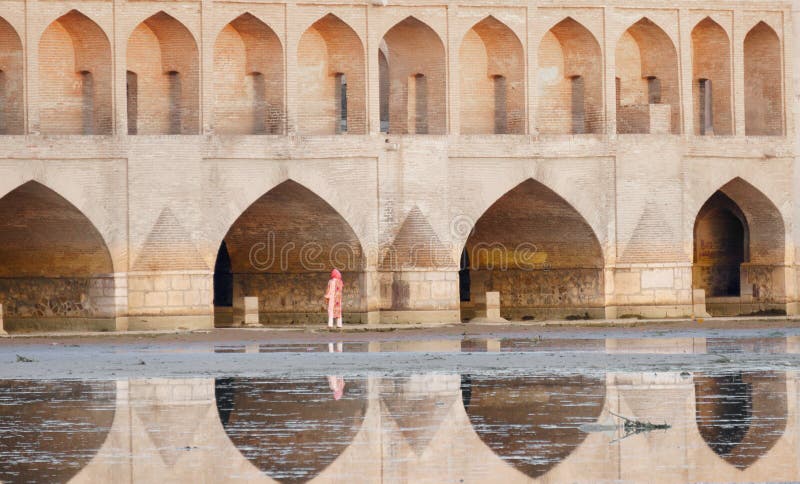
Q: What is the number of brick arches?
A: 15